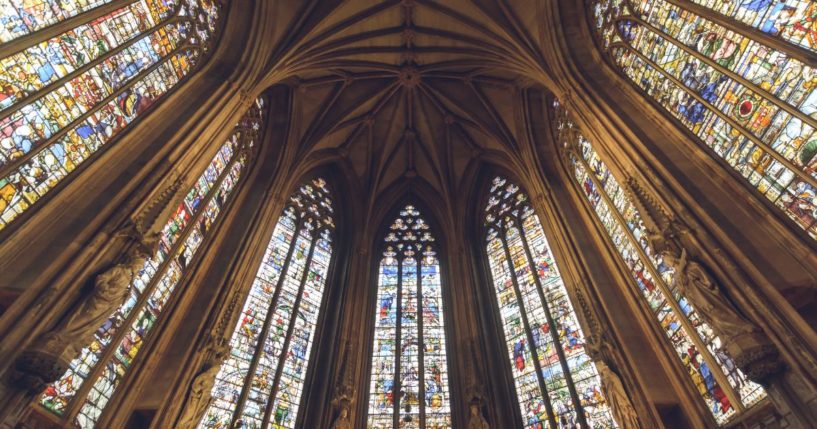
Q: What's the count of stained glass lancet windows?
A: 7